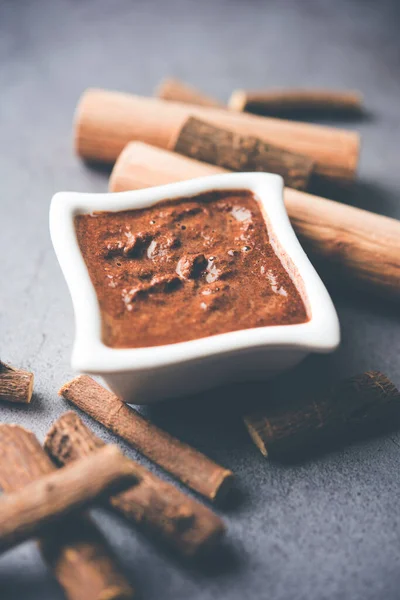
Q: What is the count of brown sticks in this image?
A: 11